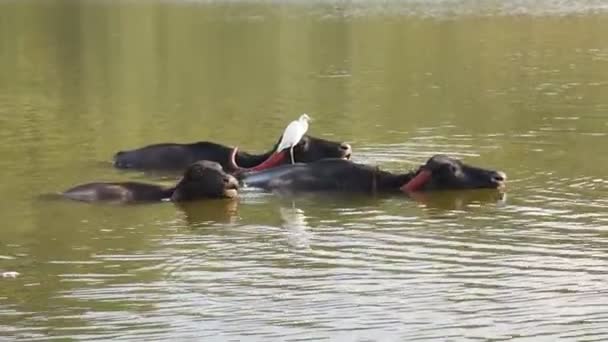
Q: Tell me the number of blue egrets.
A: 0